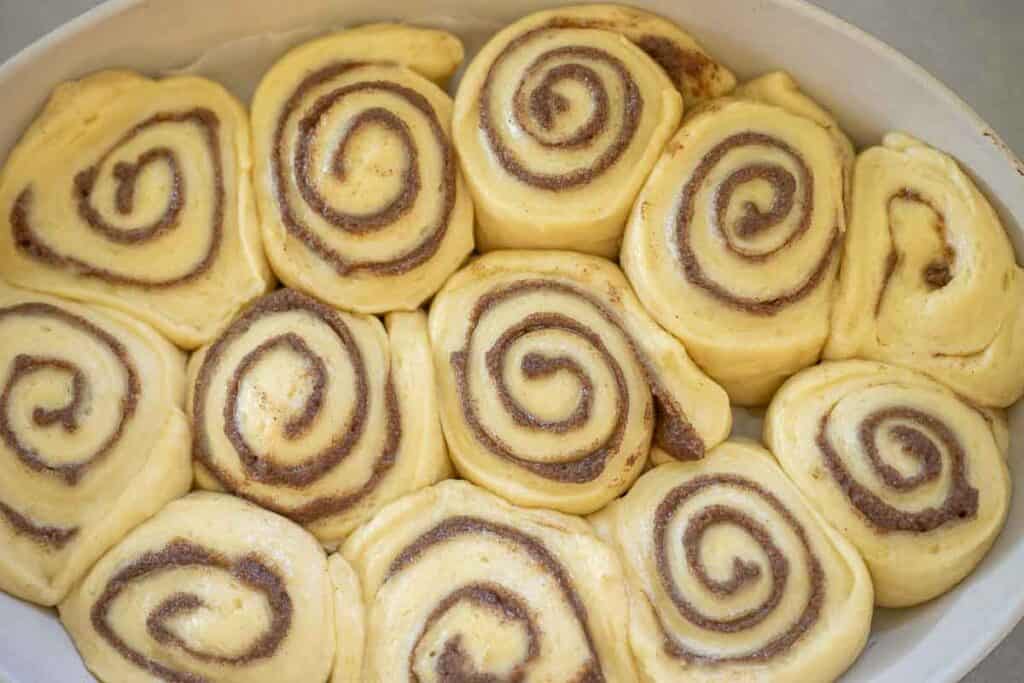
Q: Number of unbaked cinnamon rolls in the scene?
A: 12